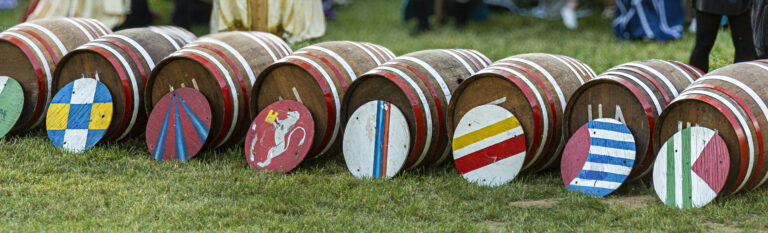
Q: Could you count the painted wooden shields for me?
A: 8